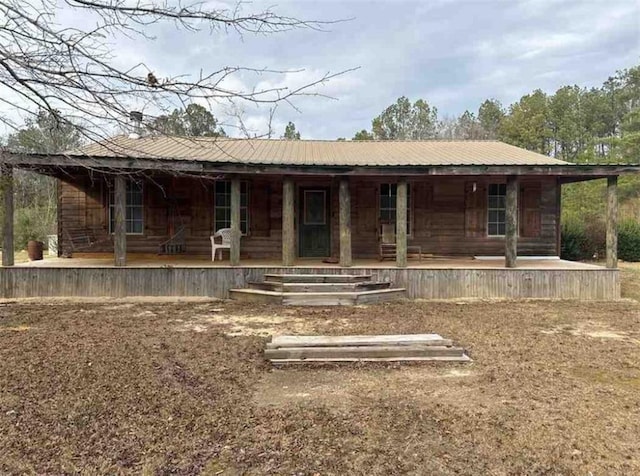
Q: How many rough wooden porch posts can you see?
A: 8